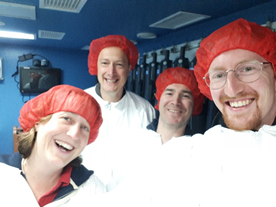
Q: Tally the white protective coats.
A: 4